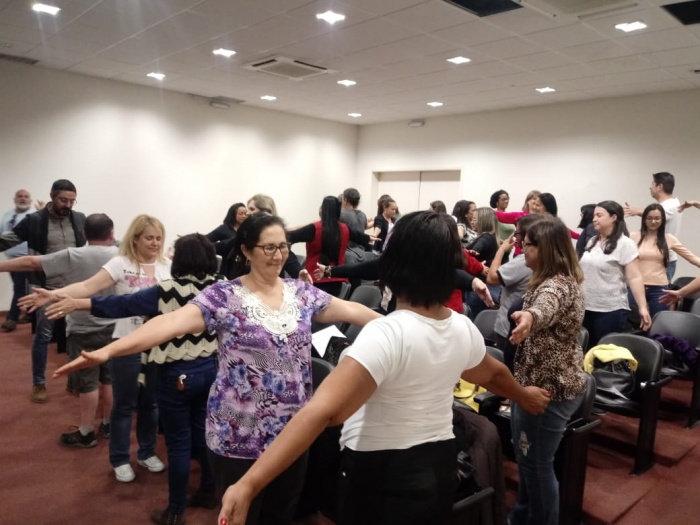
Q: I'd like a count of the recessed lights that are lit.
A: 11